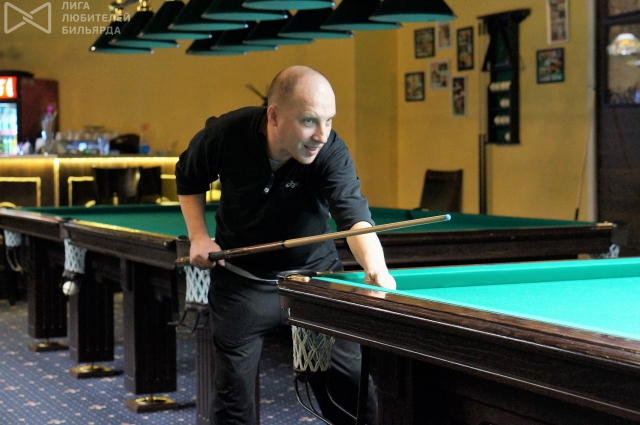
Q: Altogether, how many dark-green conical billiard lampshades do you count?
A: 12